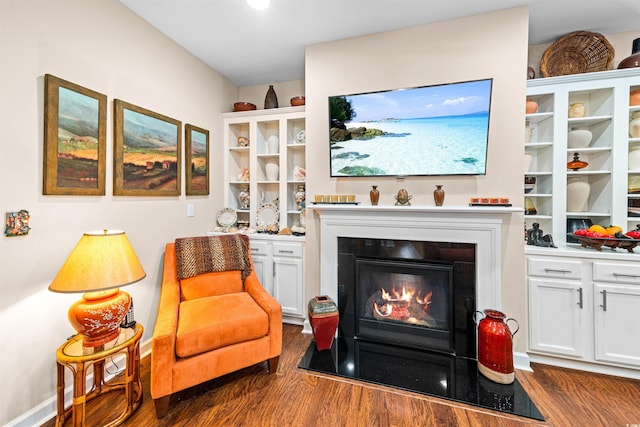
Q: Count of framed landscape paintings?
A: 3